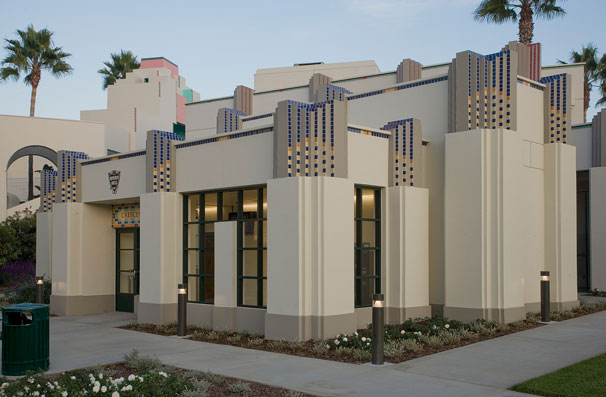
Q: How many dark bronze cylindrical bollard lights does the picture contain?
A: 4